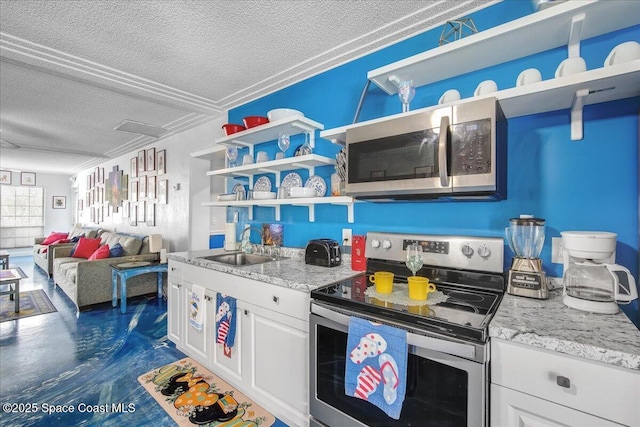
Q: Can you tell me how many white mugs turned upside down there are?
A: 5